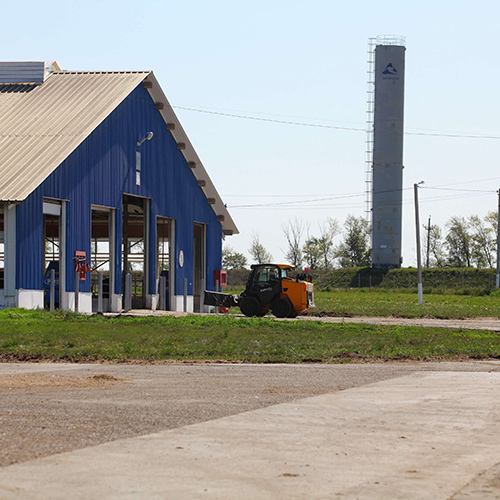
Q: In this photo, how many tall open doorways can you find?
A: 5